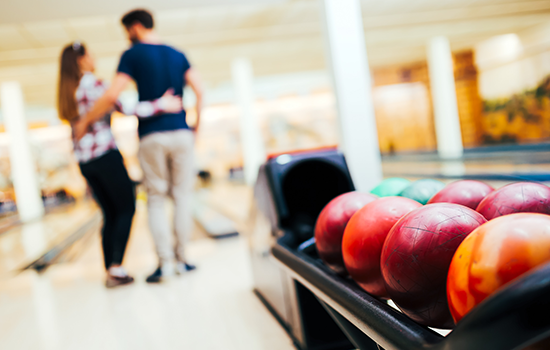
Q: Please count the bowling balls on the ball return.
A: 8